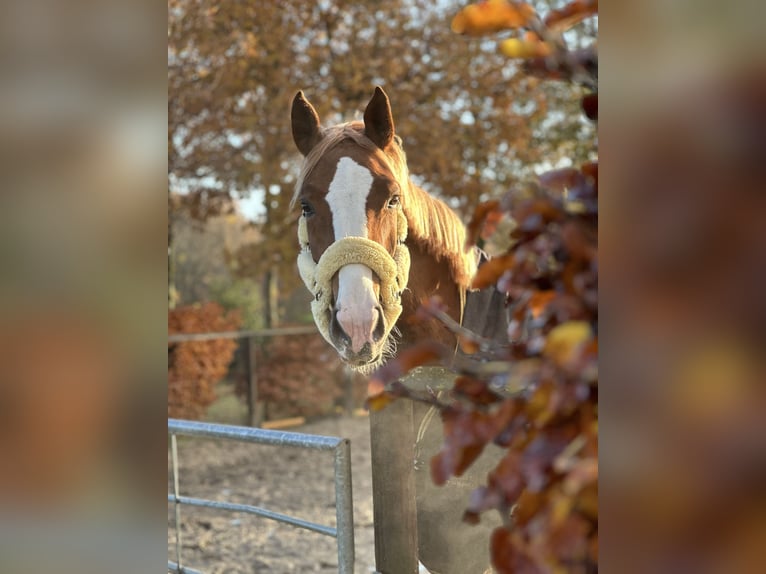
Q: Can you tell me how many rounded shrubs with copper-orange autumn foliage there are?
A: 2